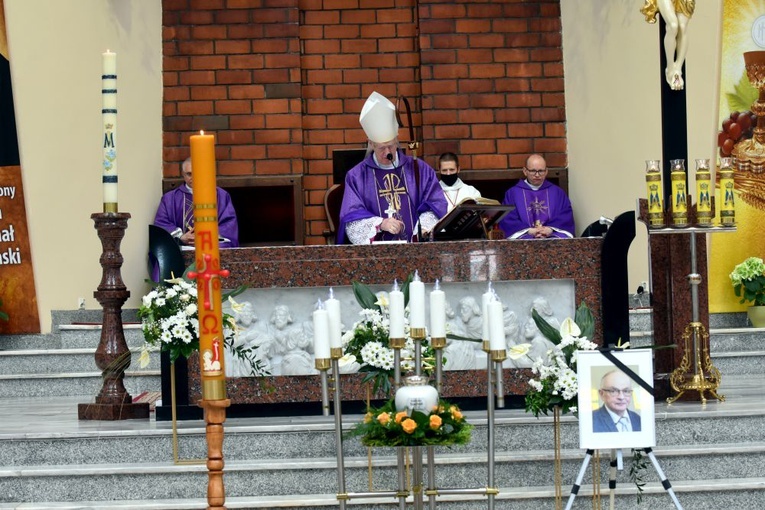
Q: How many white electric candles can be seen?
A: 7